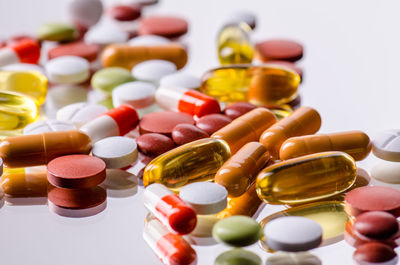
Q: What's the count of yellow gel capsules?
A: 6